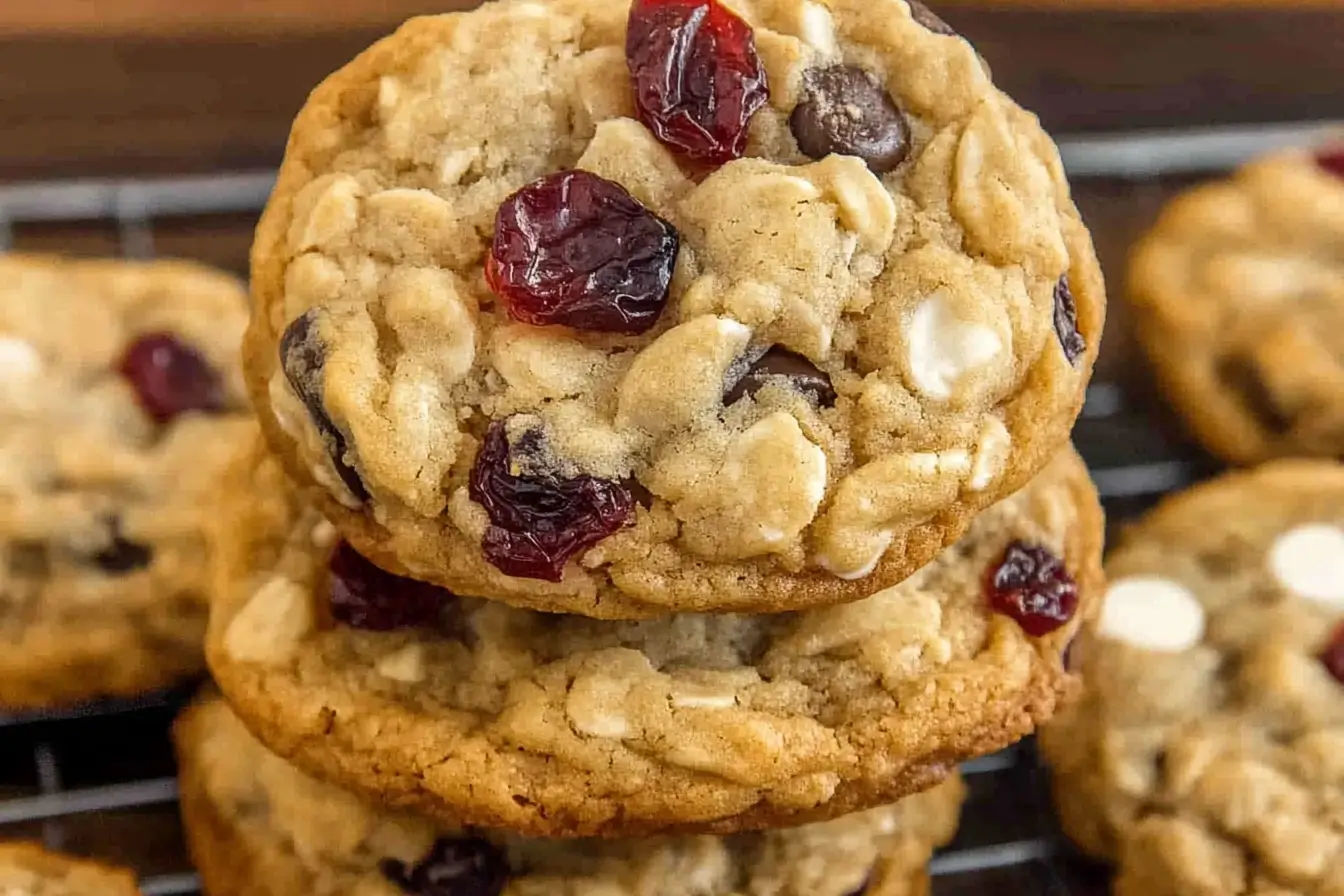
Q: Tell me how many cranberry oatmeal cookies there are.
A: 7